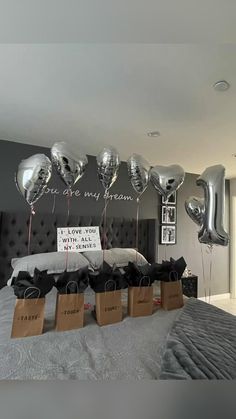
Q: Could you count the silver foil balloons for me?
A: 7